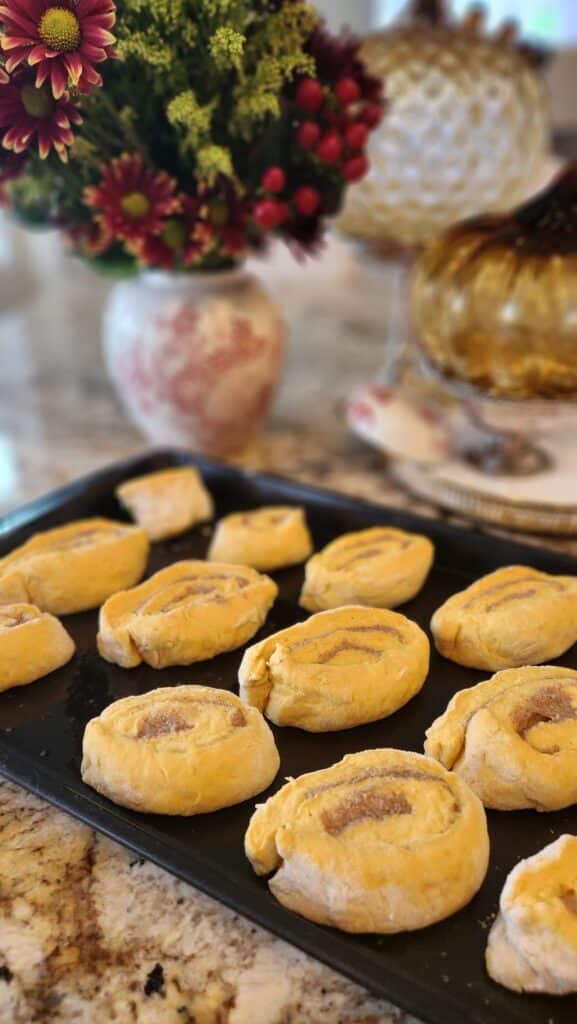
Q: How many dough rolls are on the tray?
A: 12